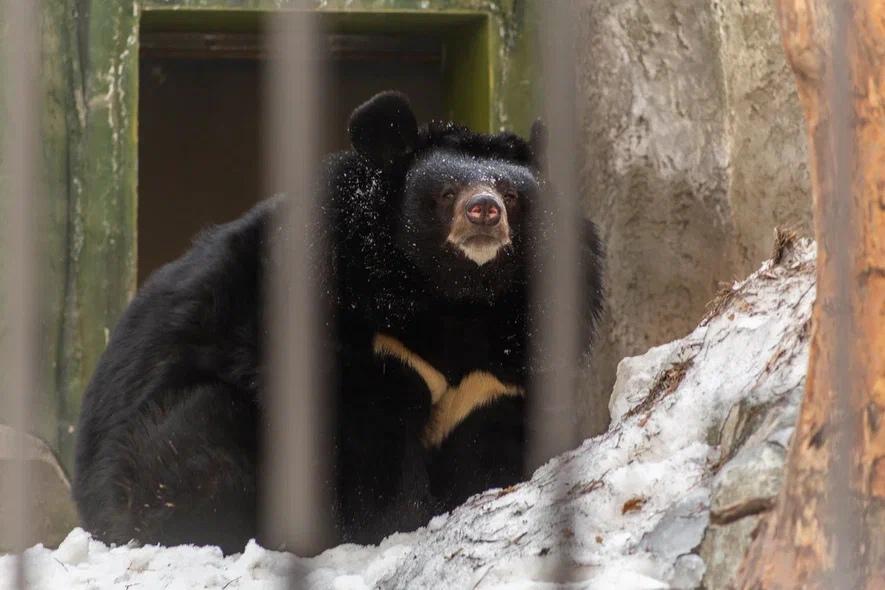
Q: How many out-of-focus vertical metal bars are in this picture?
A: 4